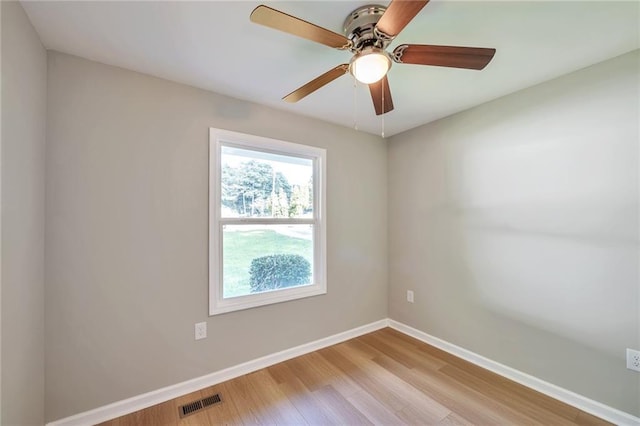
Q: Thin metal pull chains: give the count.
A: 2